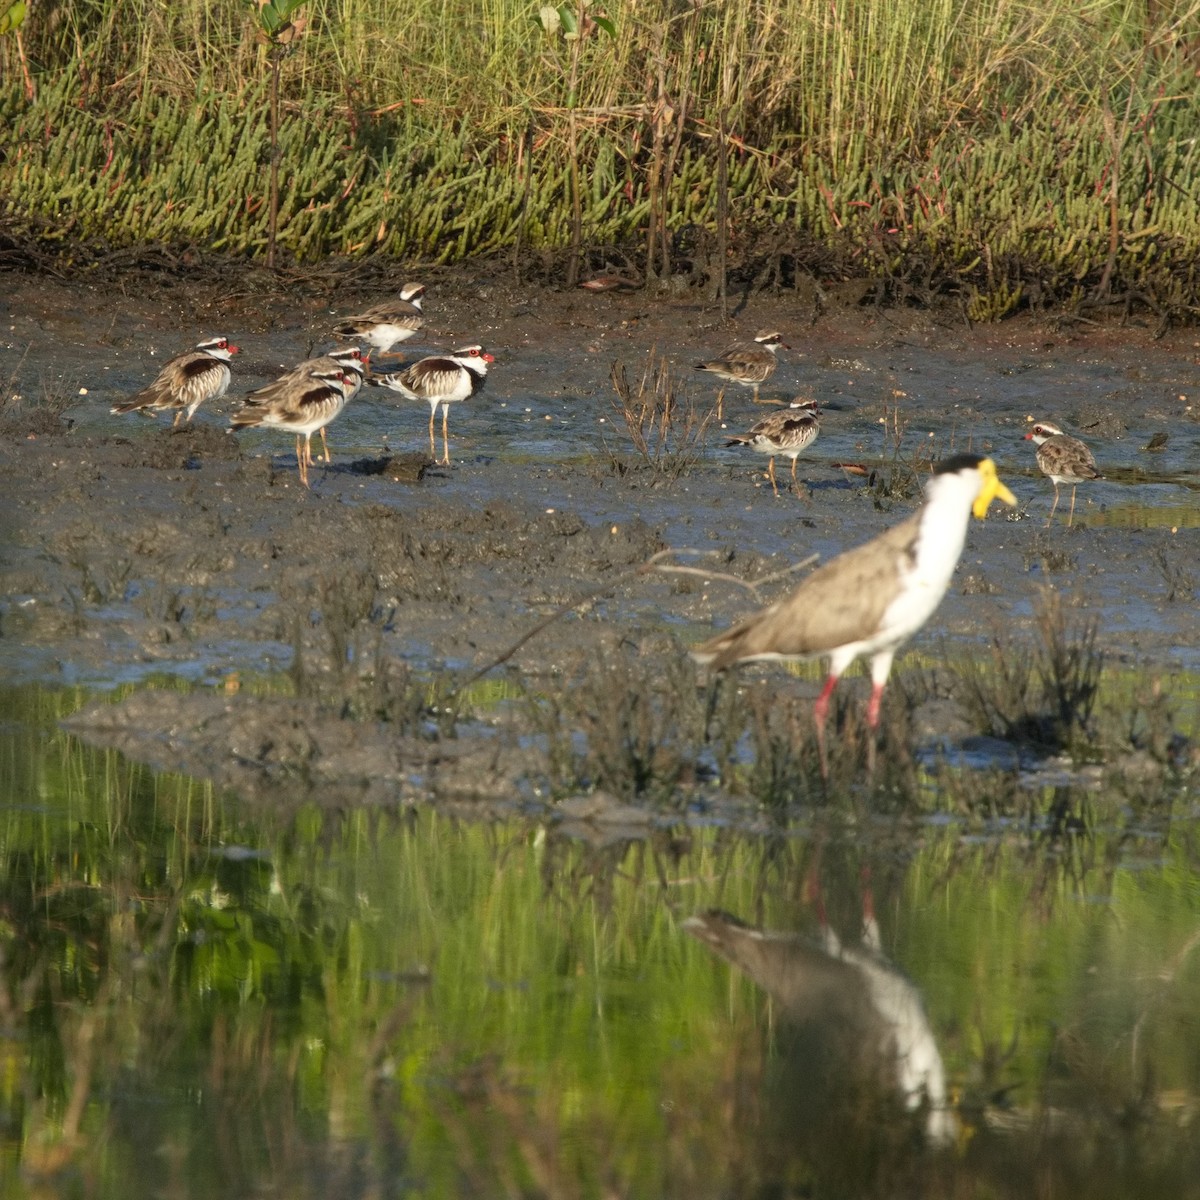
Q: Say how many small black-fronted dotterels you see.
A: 8